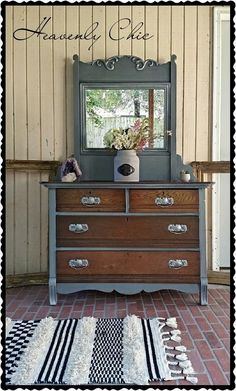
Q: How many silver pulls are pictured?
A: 6